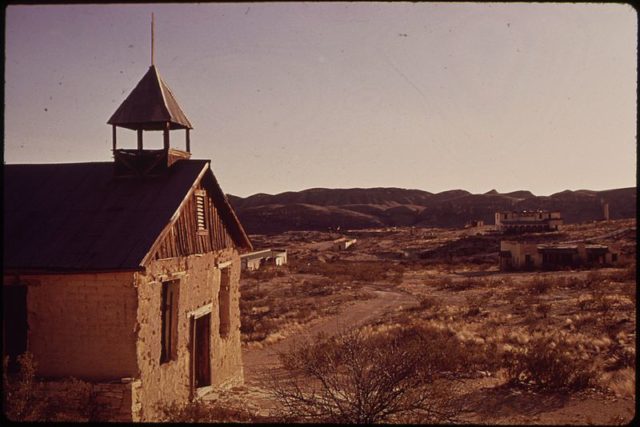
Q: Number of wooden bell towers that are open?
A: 1